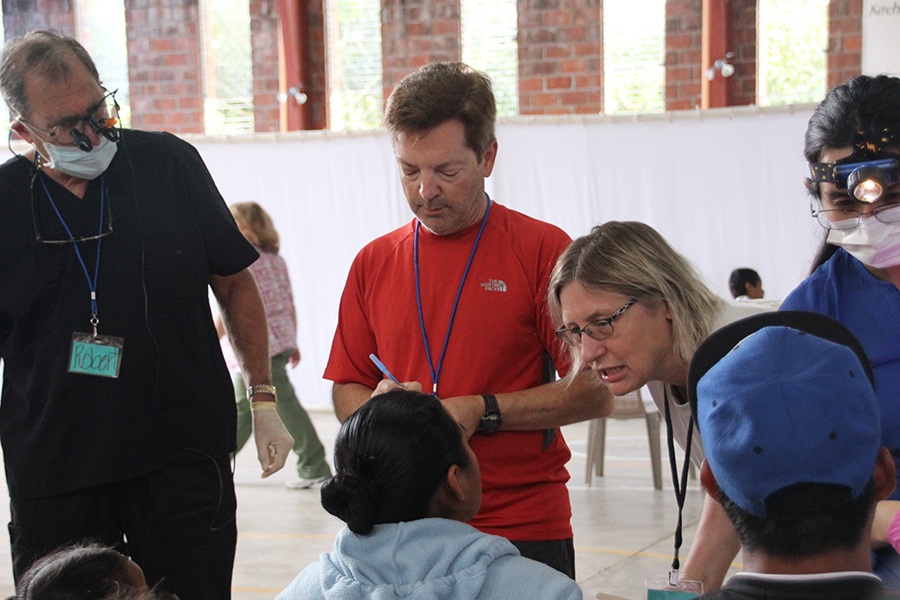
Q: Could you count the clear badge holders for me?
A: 2